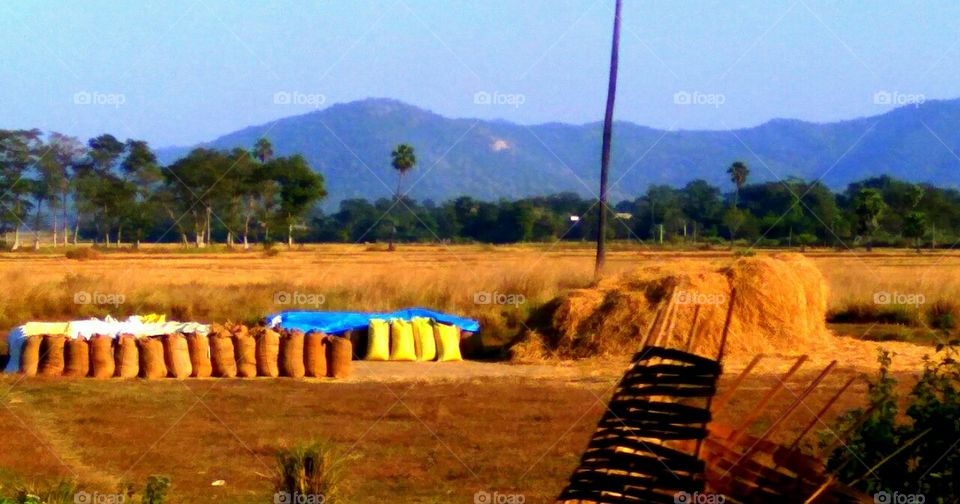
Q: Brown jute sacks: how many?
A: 14